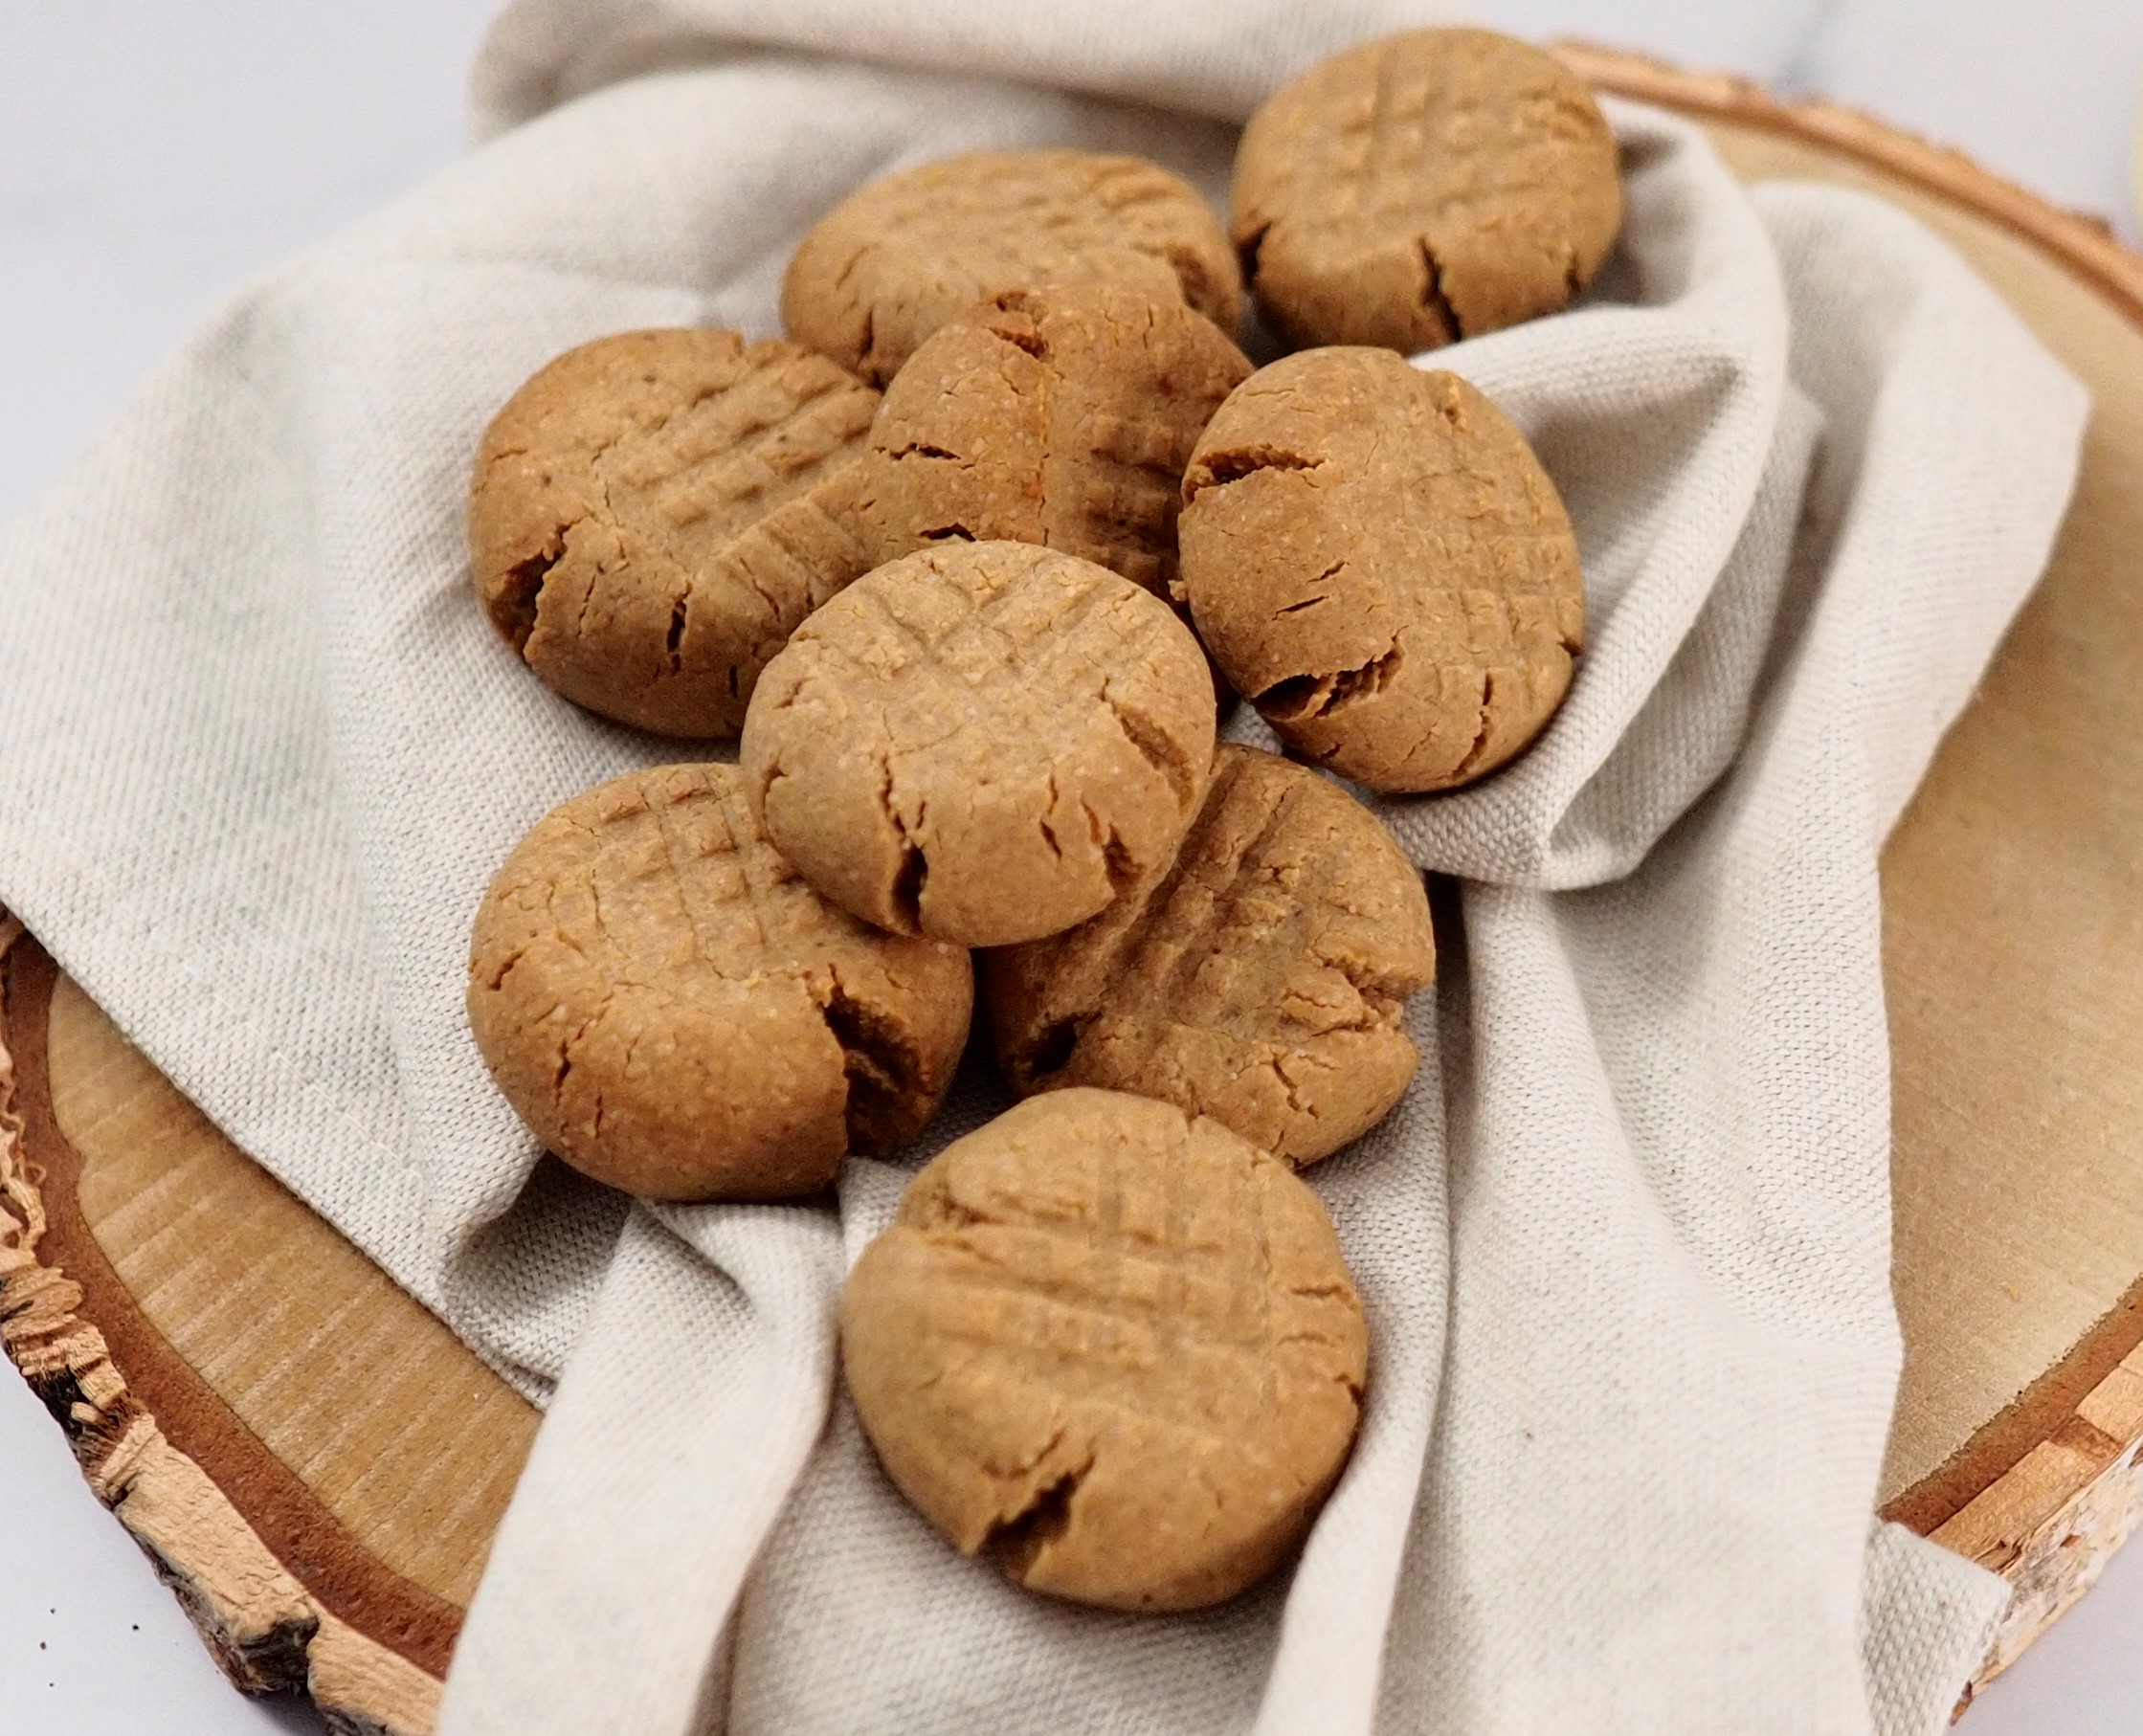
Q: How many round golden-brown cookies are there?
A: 9